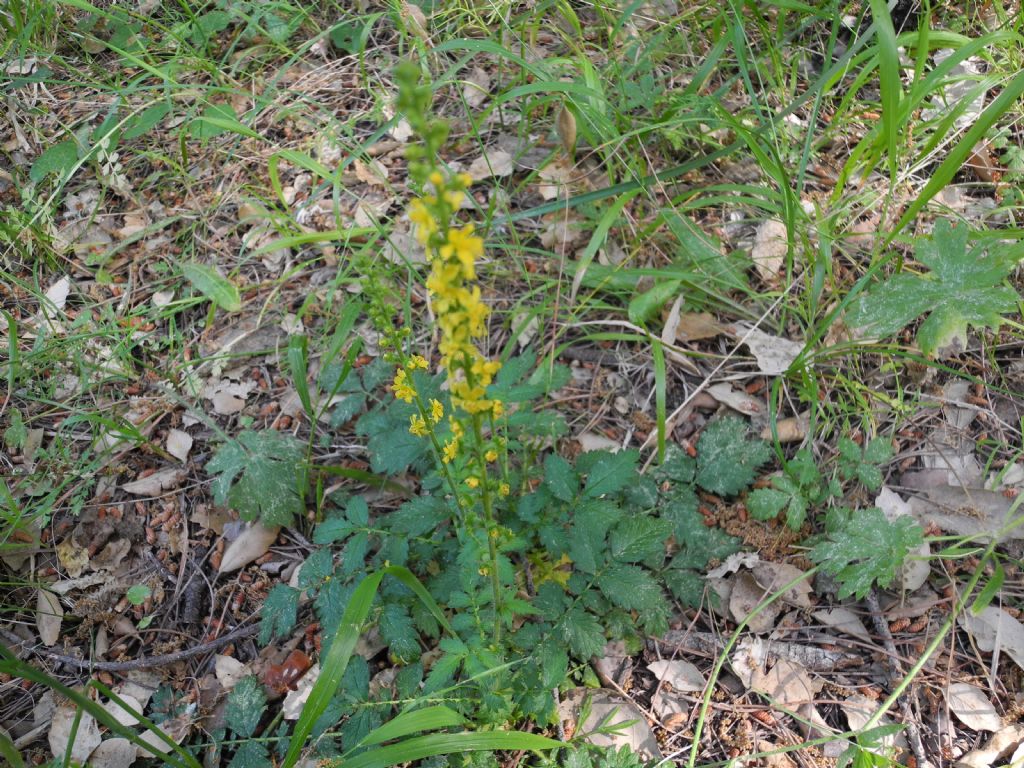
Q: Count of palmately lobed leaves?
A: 3